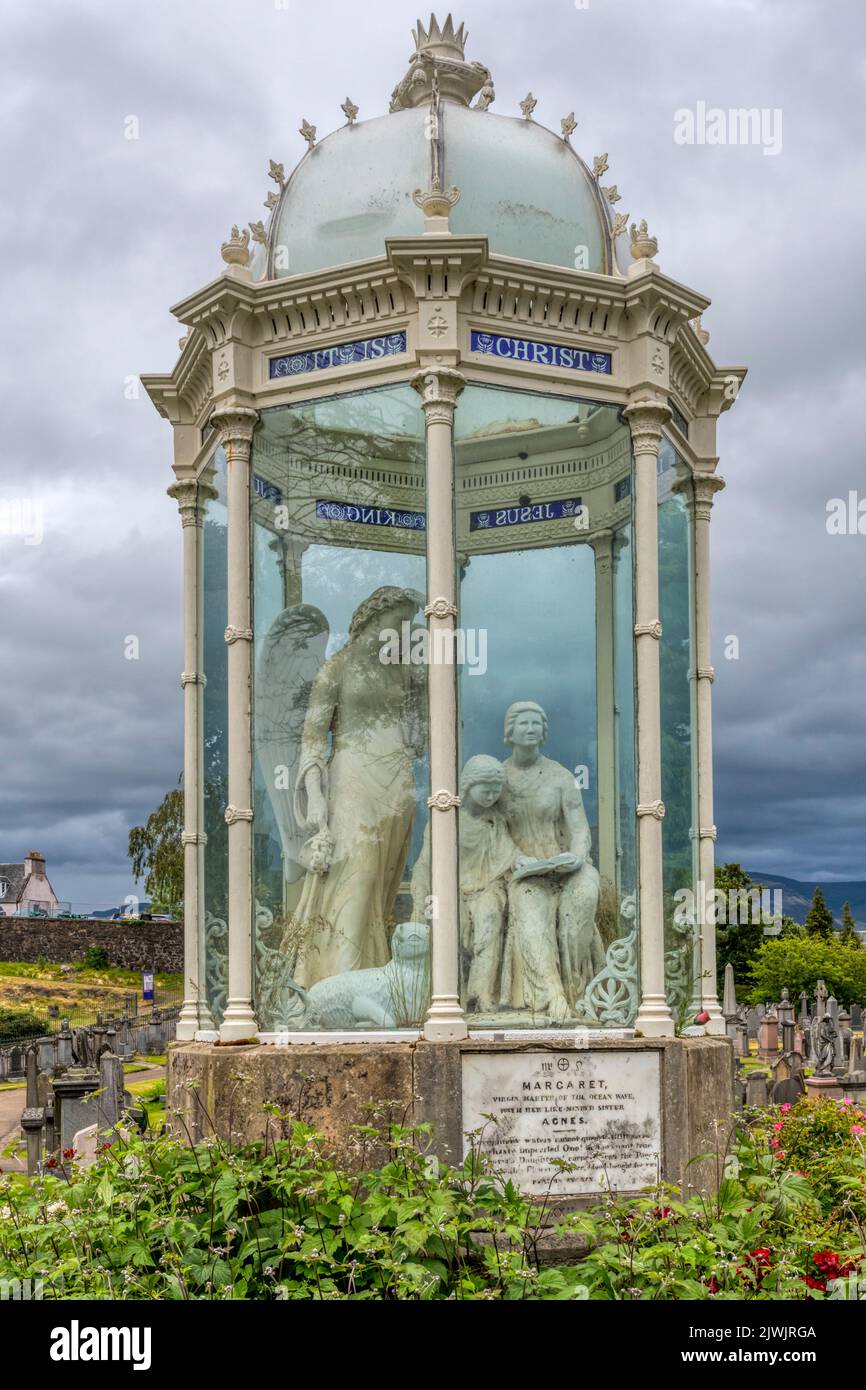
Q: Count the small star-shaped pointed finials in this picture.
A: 10